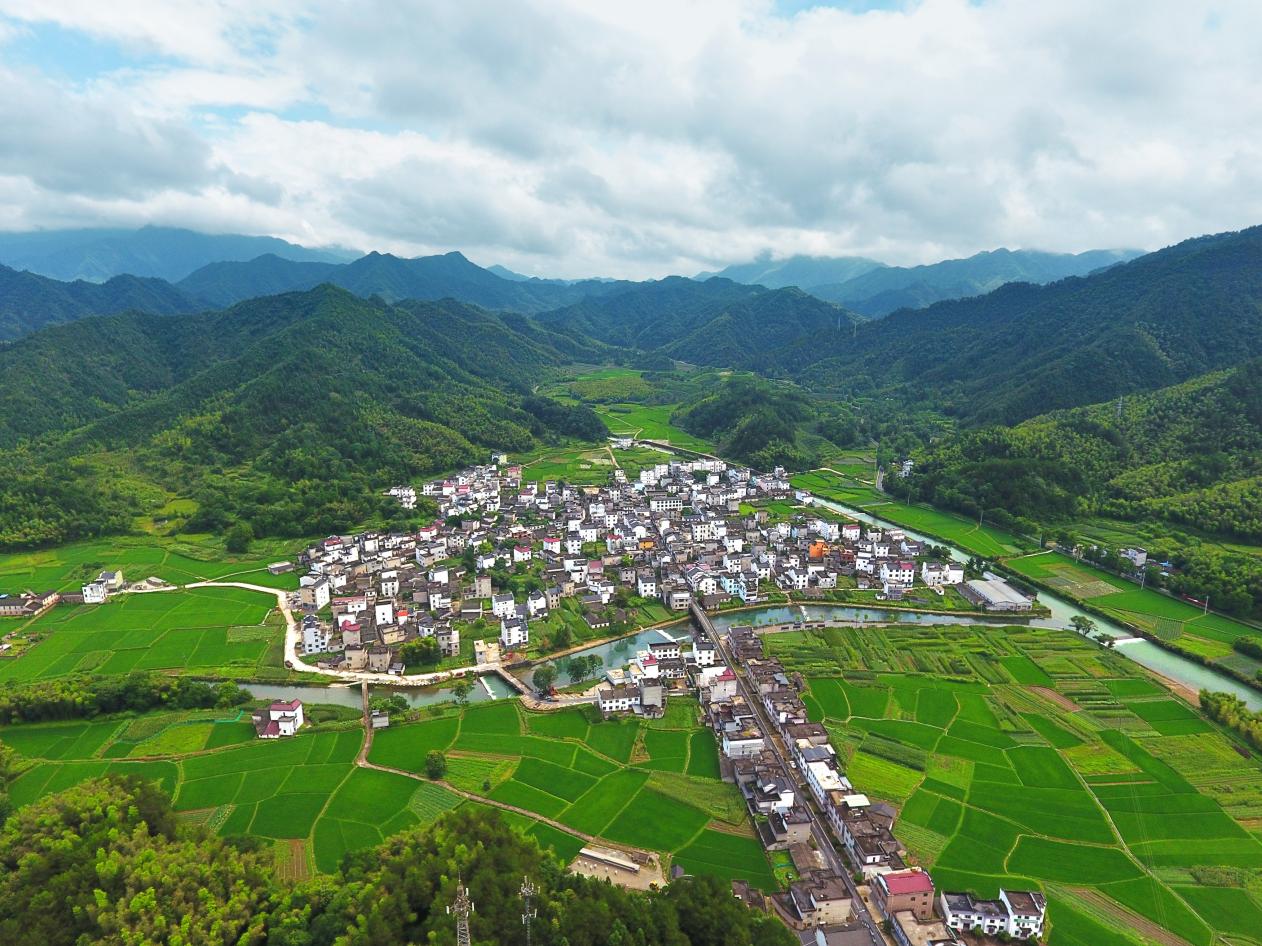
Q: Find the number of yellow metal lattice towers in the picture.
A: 0